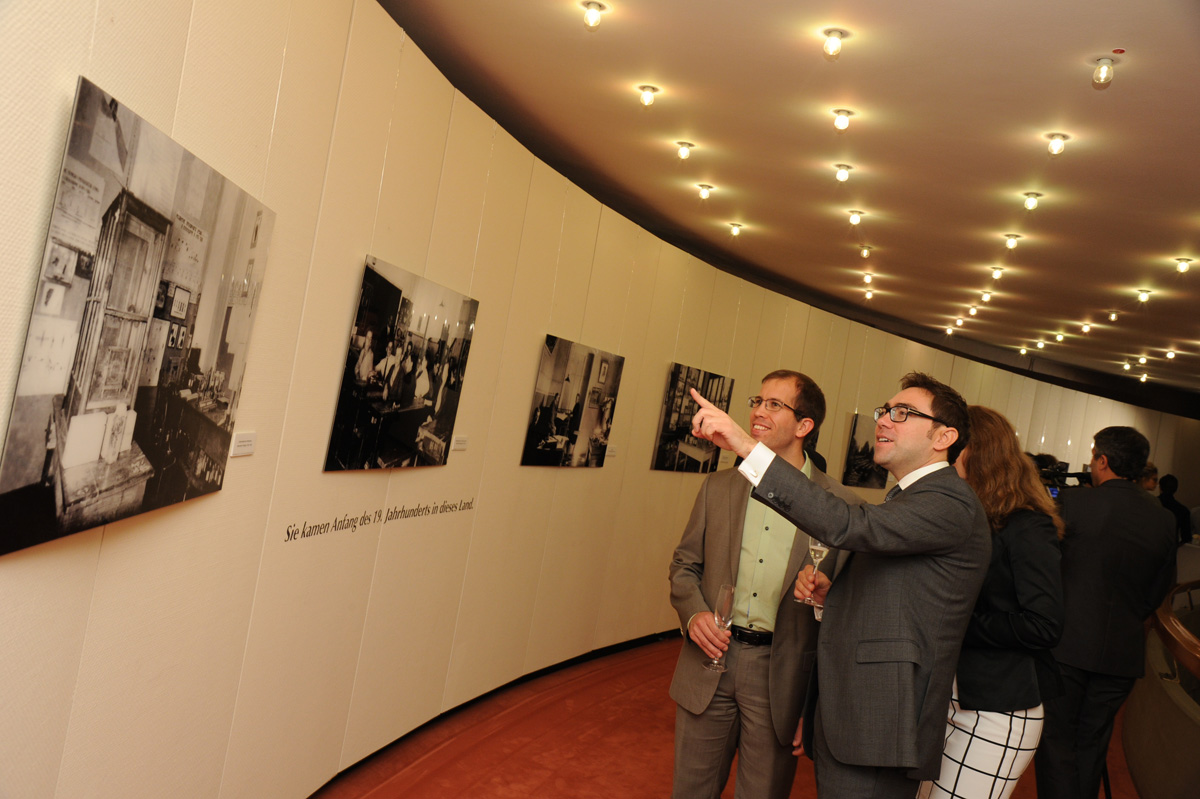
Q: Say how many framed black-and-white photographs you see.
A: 5